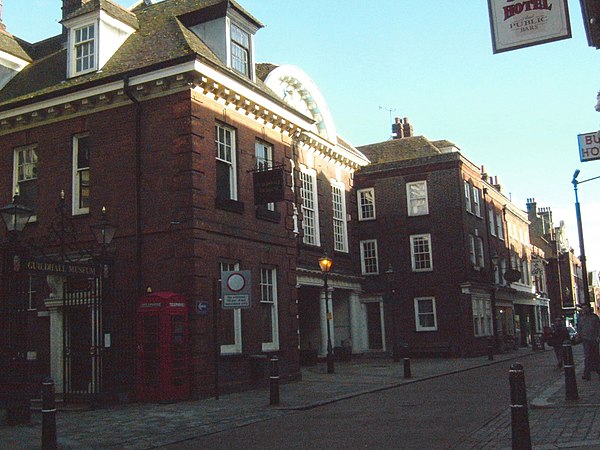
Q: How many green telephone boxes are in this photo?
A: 0